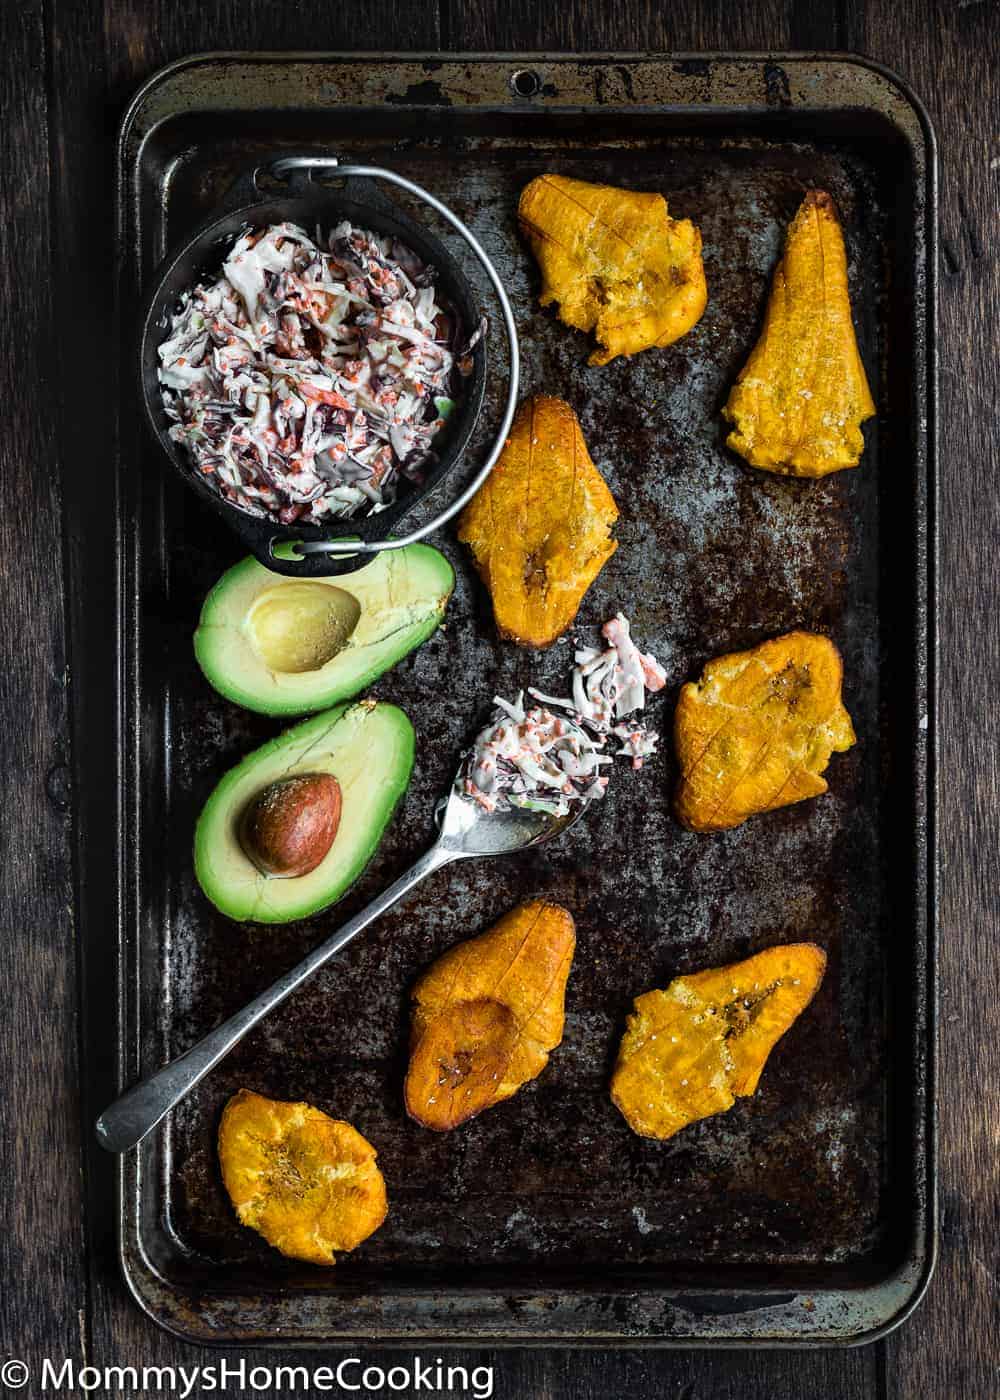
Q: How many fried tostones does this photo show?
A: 7